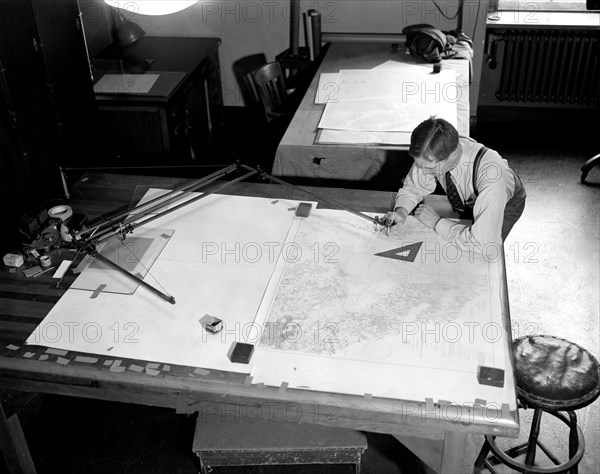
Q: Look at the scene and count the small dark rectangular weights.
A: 3